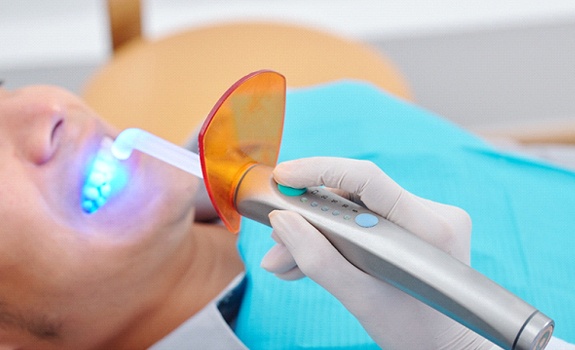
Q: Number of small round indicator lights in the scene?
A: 5